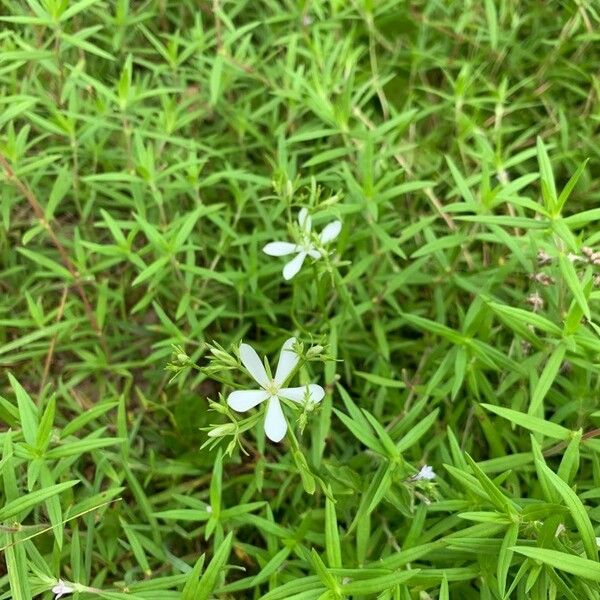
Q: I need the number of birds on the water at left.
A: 0